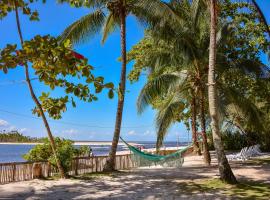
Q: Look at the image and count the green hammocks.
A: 1